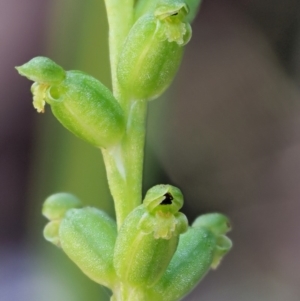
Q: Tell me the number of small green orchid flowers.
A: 5